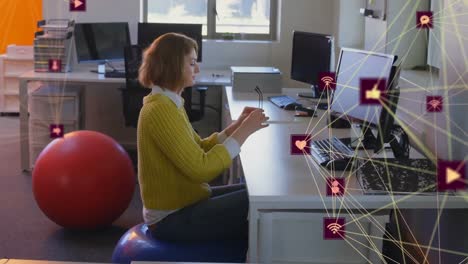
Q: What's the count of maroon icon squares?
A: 11